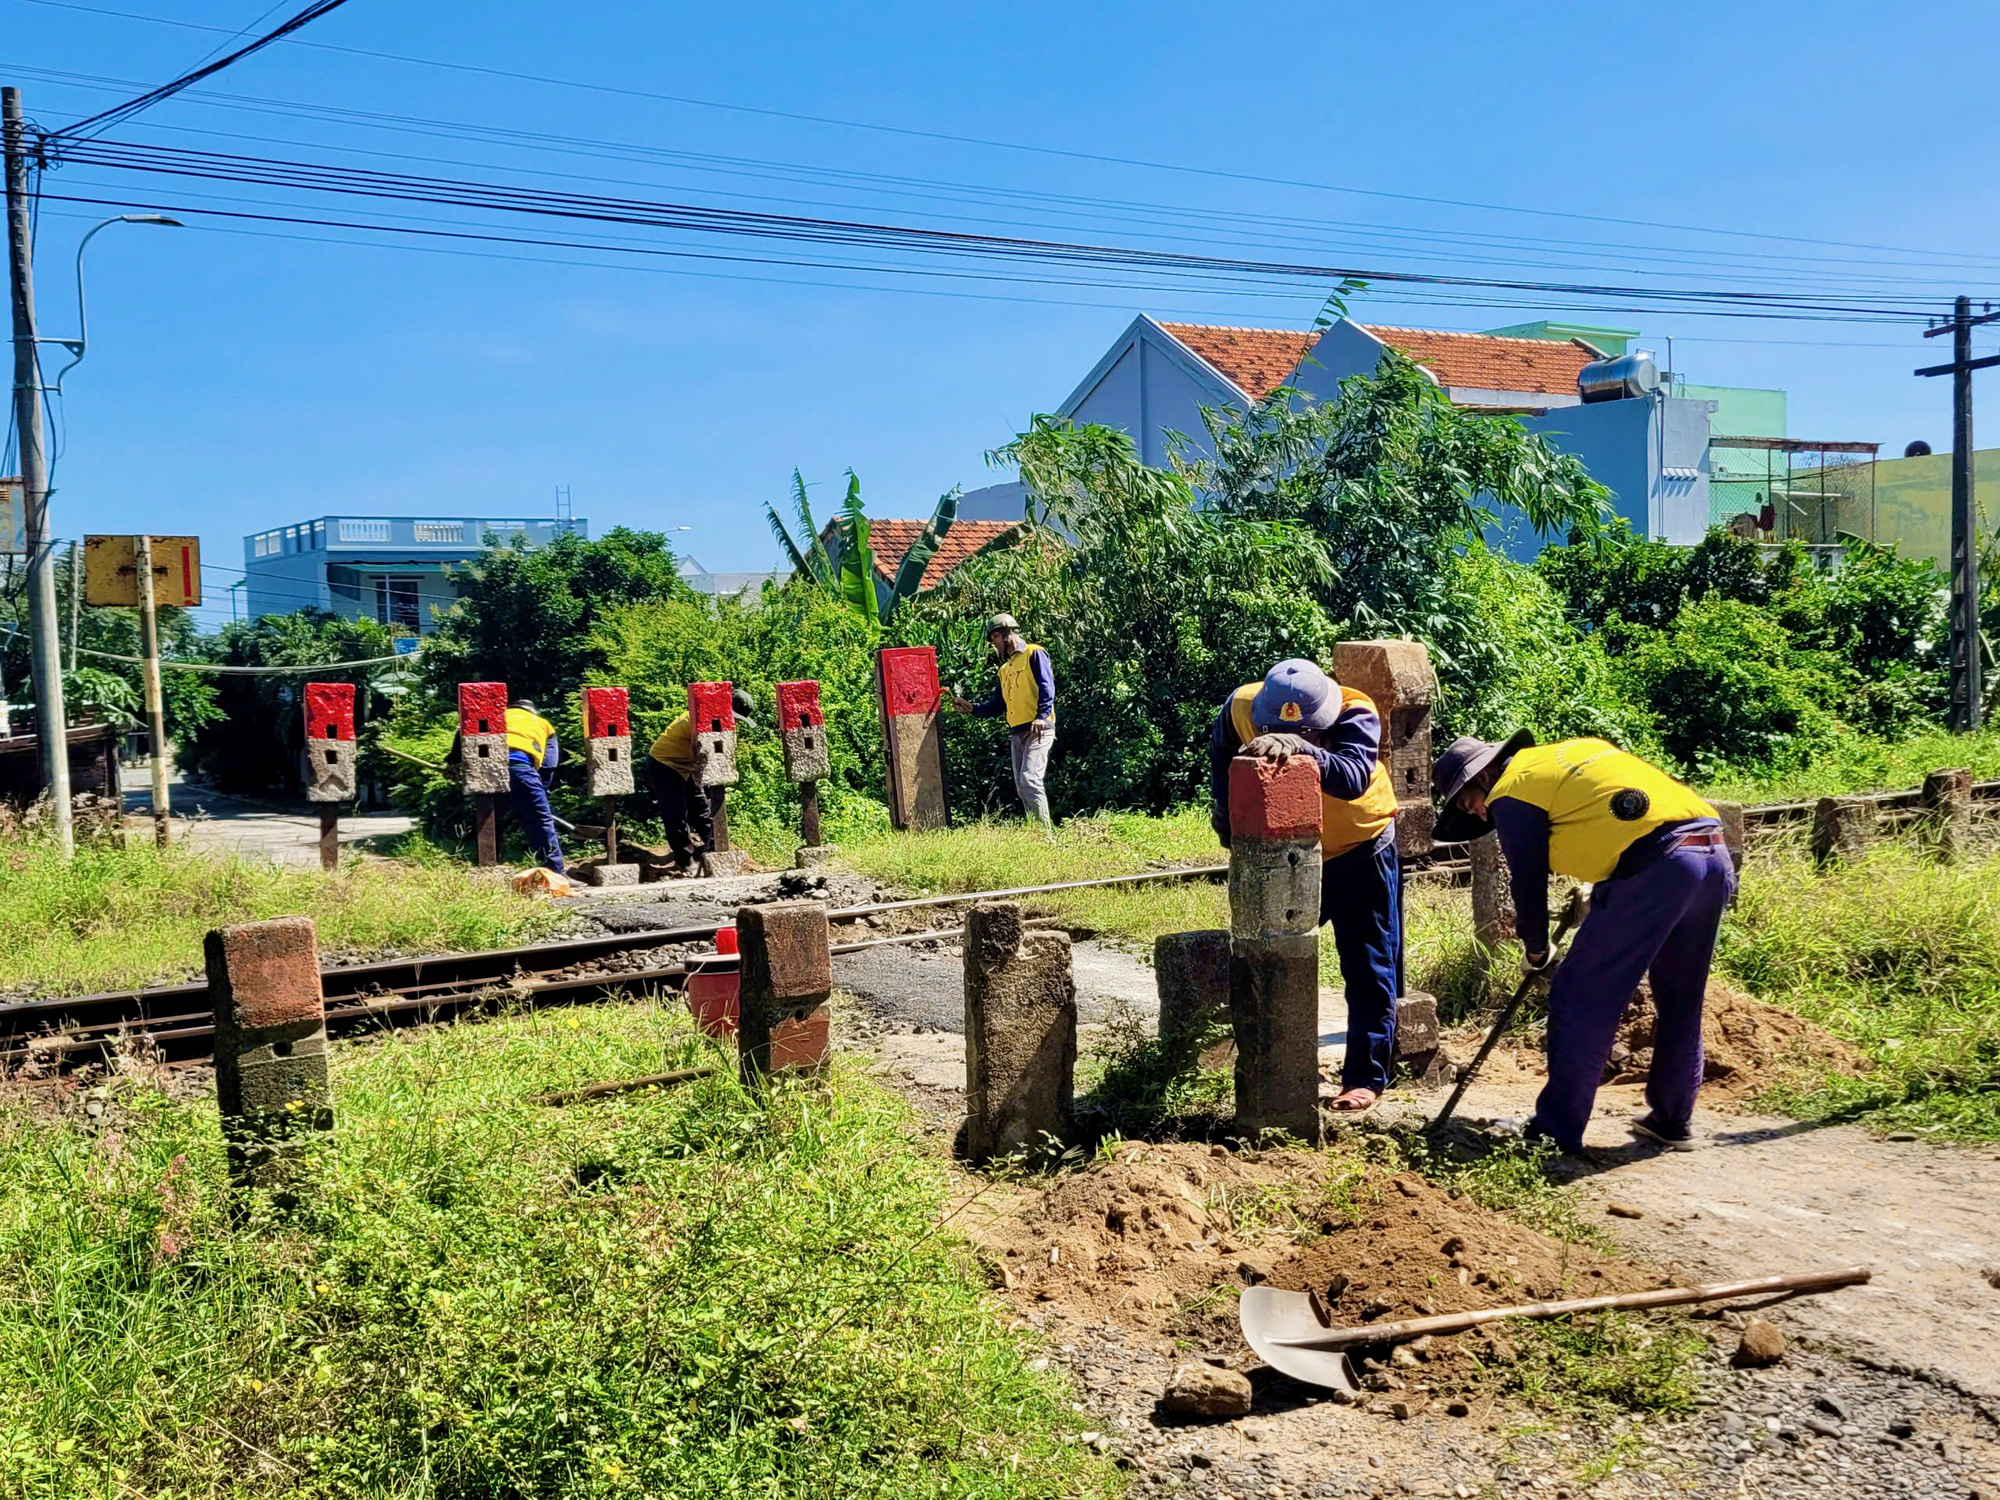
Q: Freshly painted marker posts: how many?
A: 6